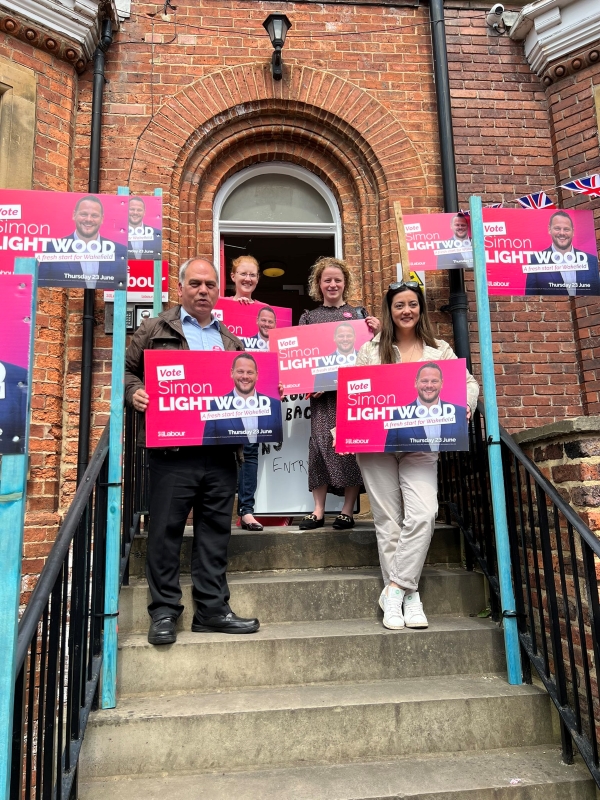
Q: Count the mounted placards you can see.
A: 5